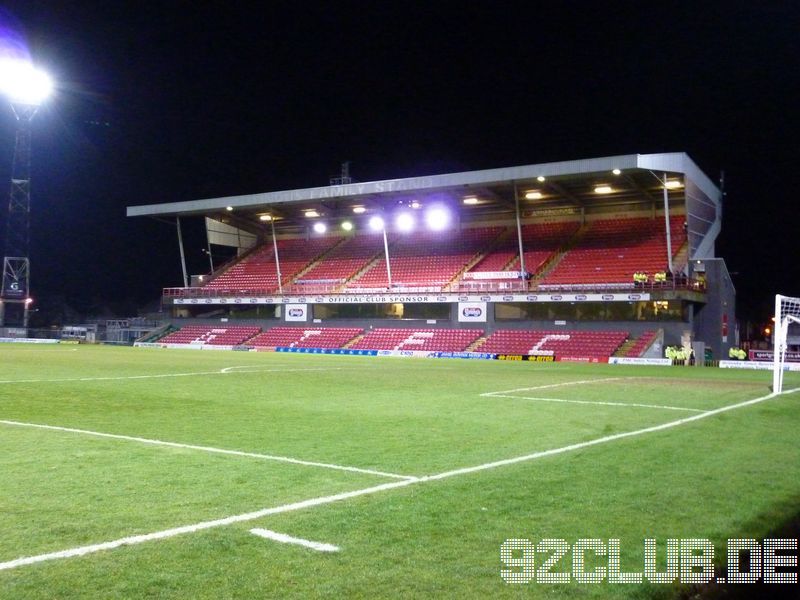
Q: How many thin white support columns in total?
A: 5